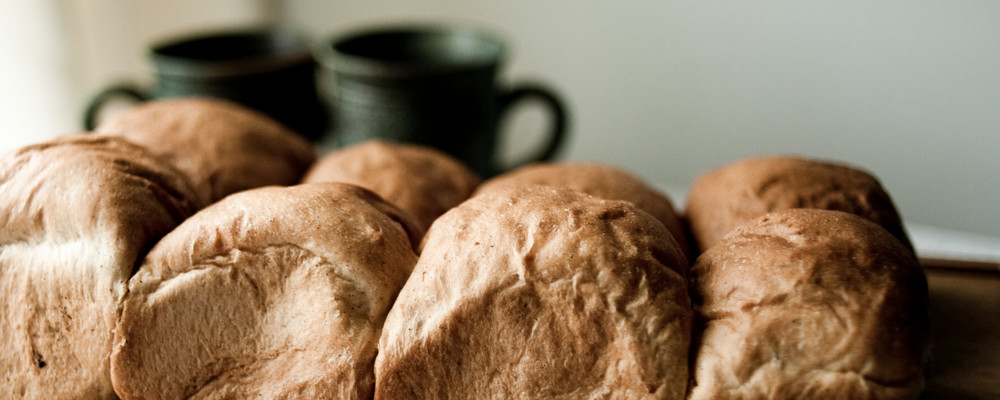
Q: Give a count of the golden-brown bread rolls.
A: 8